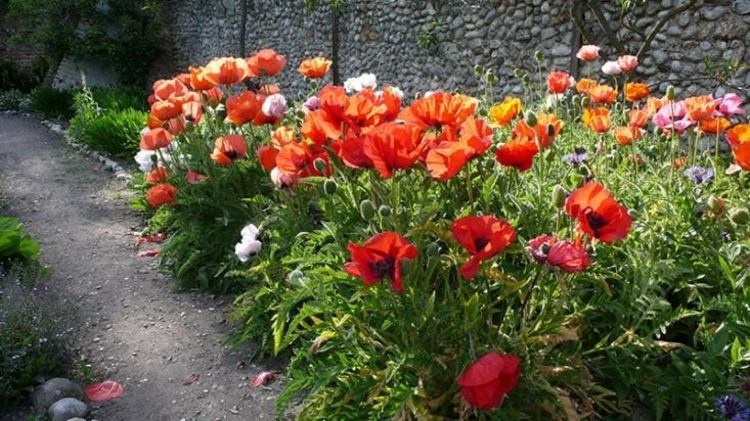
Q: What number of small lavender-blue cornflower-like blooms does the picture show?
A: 3